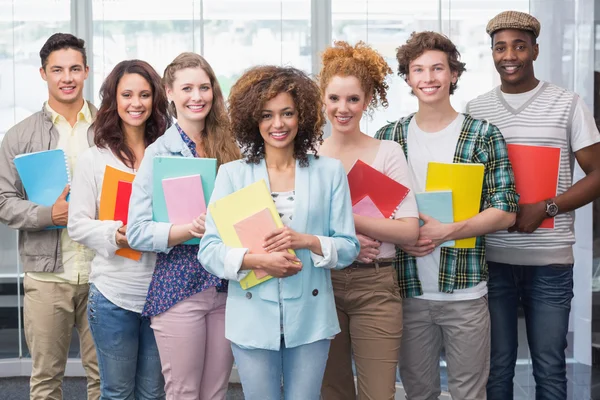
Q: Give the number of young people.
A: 7